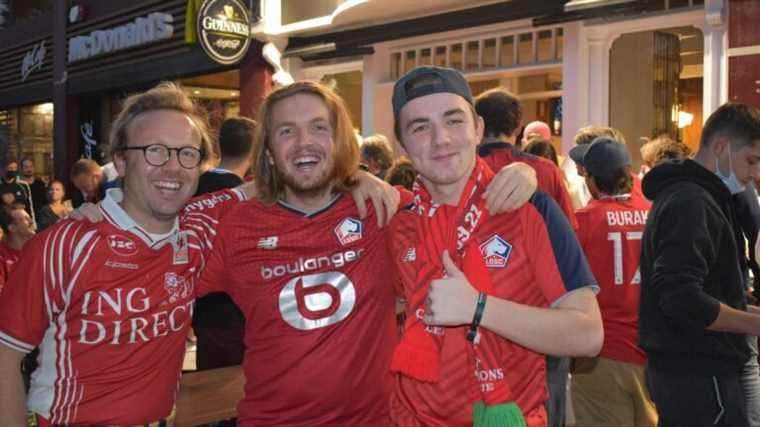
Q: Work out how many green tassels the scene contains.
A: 1